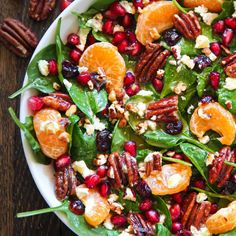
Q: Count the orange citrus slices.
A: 8